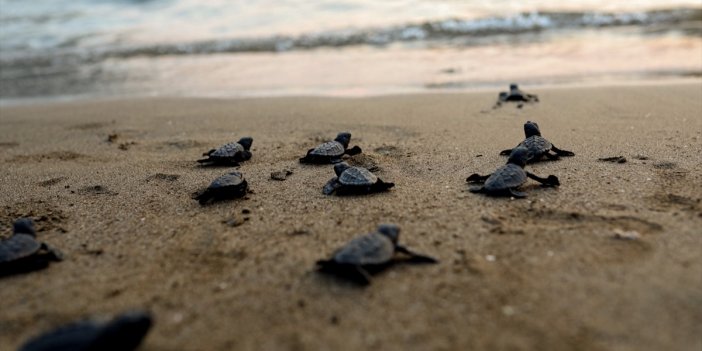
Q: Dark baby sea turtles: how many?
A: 10